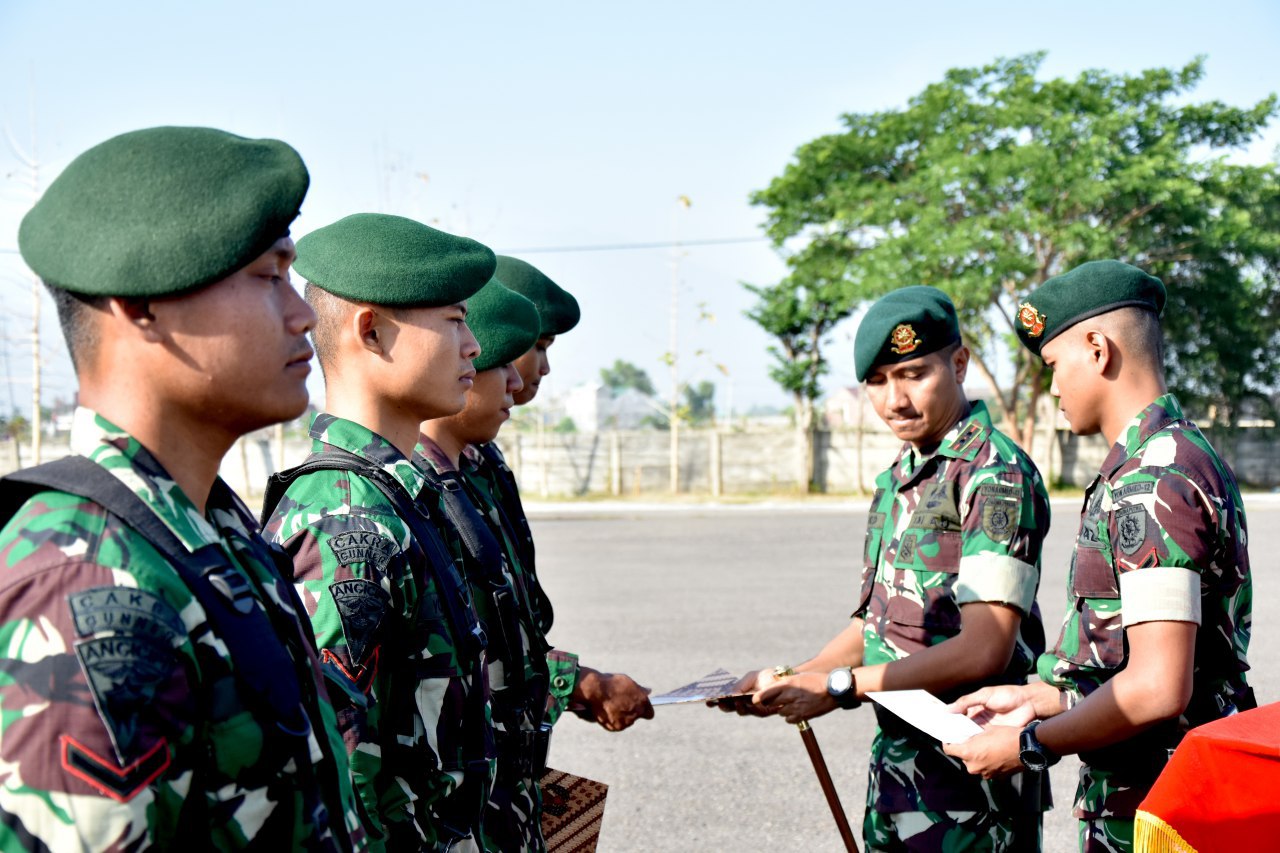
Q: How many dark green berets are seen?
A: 6